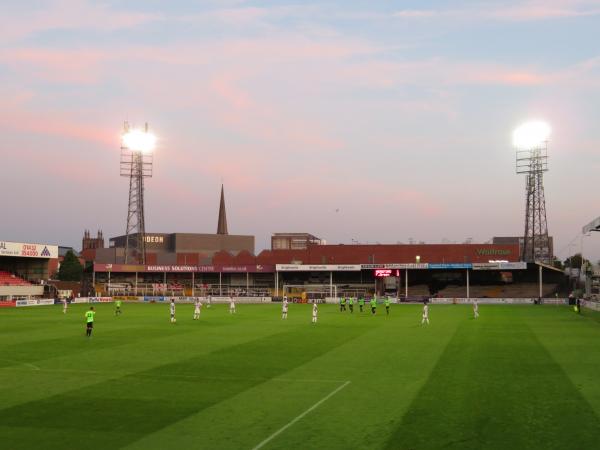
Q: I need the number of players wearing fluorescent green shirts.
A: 7